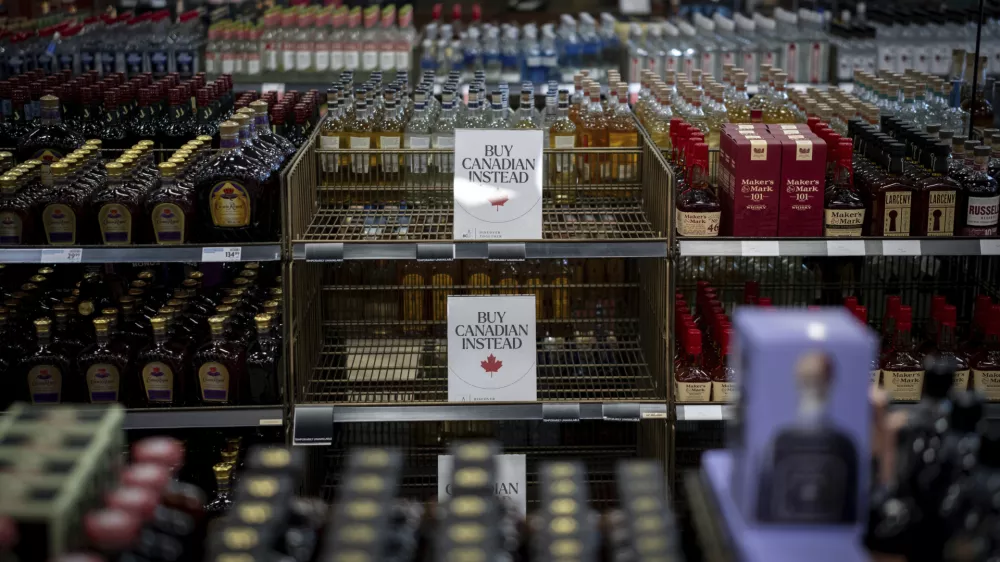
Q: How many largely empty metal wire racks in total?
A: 3